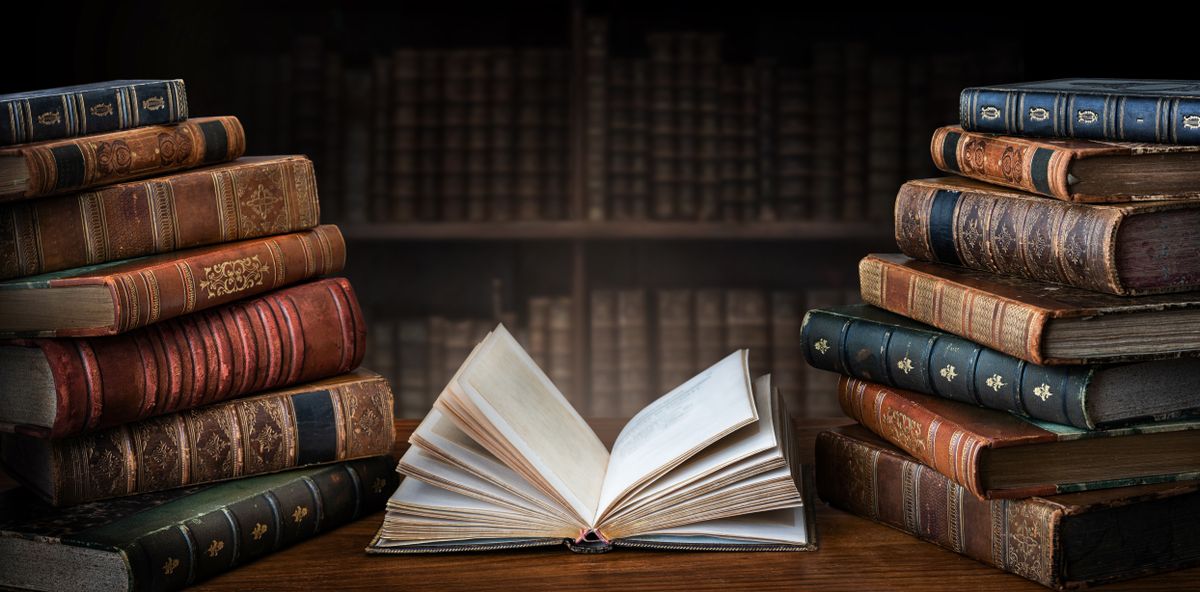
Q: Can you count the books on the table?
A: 15